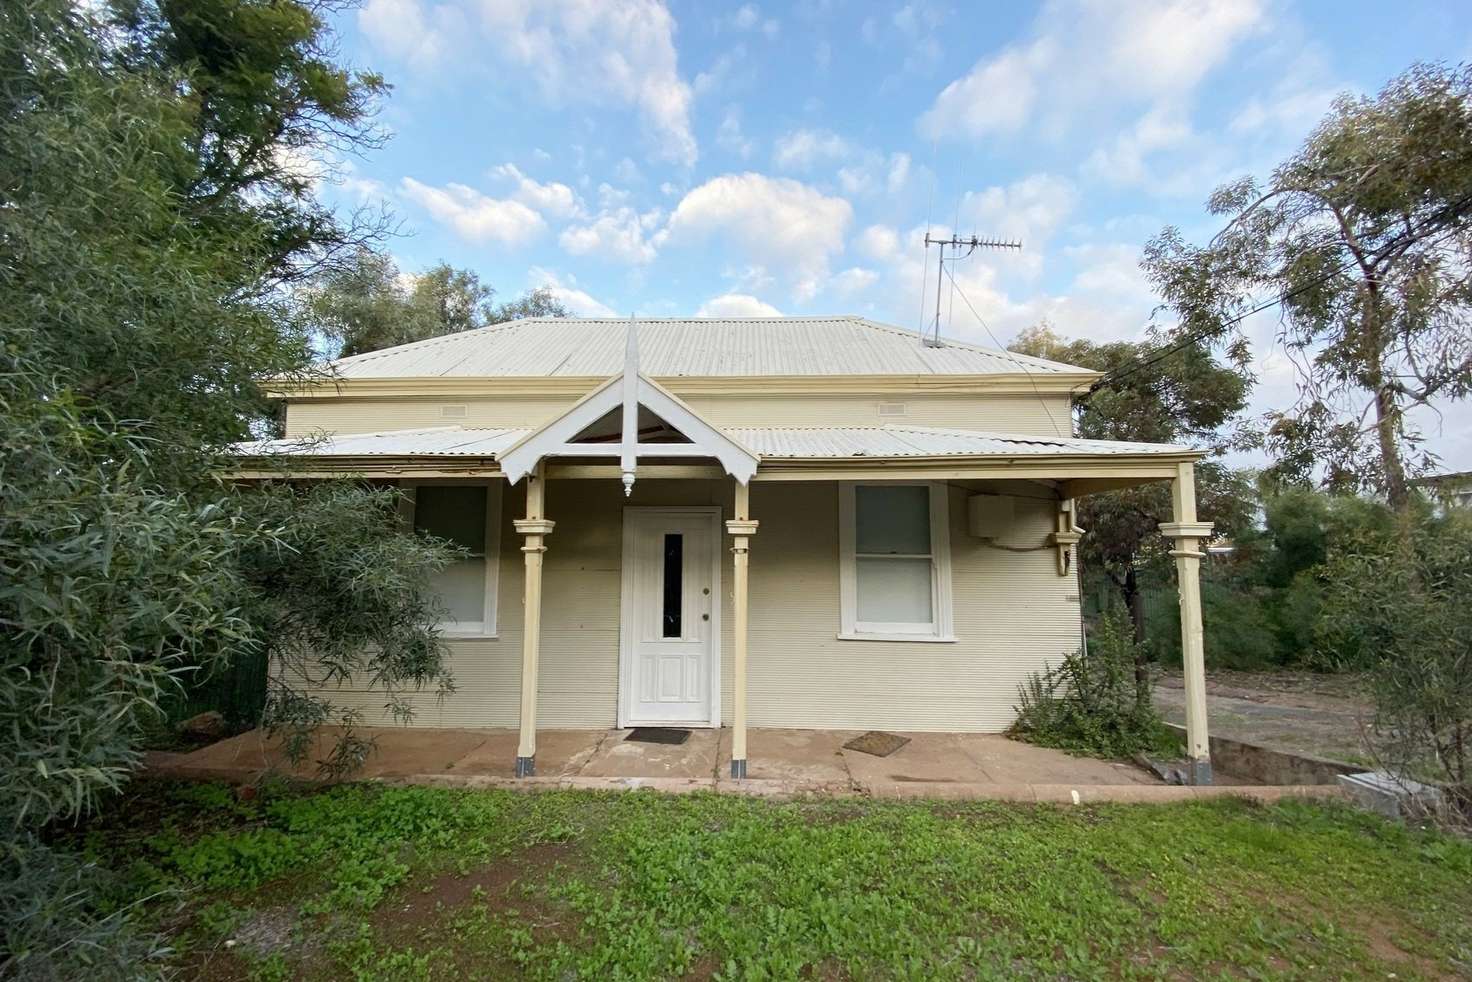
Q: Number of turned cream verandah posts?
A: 3